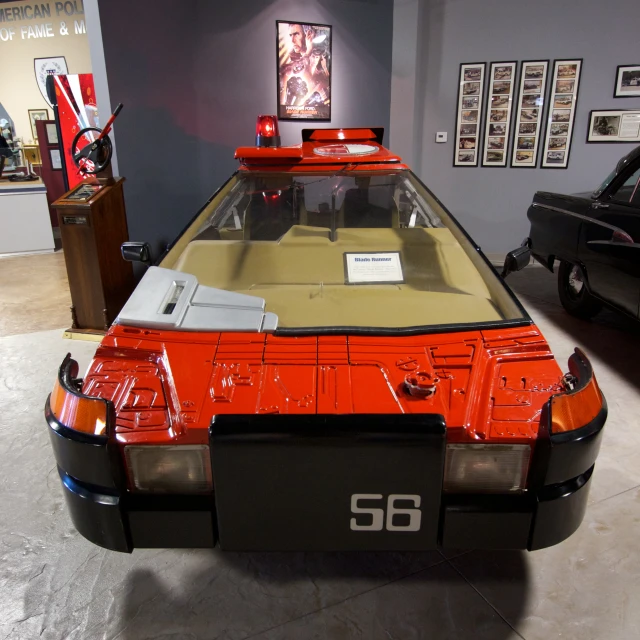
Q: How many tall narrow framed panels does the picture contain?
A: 4